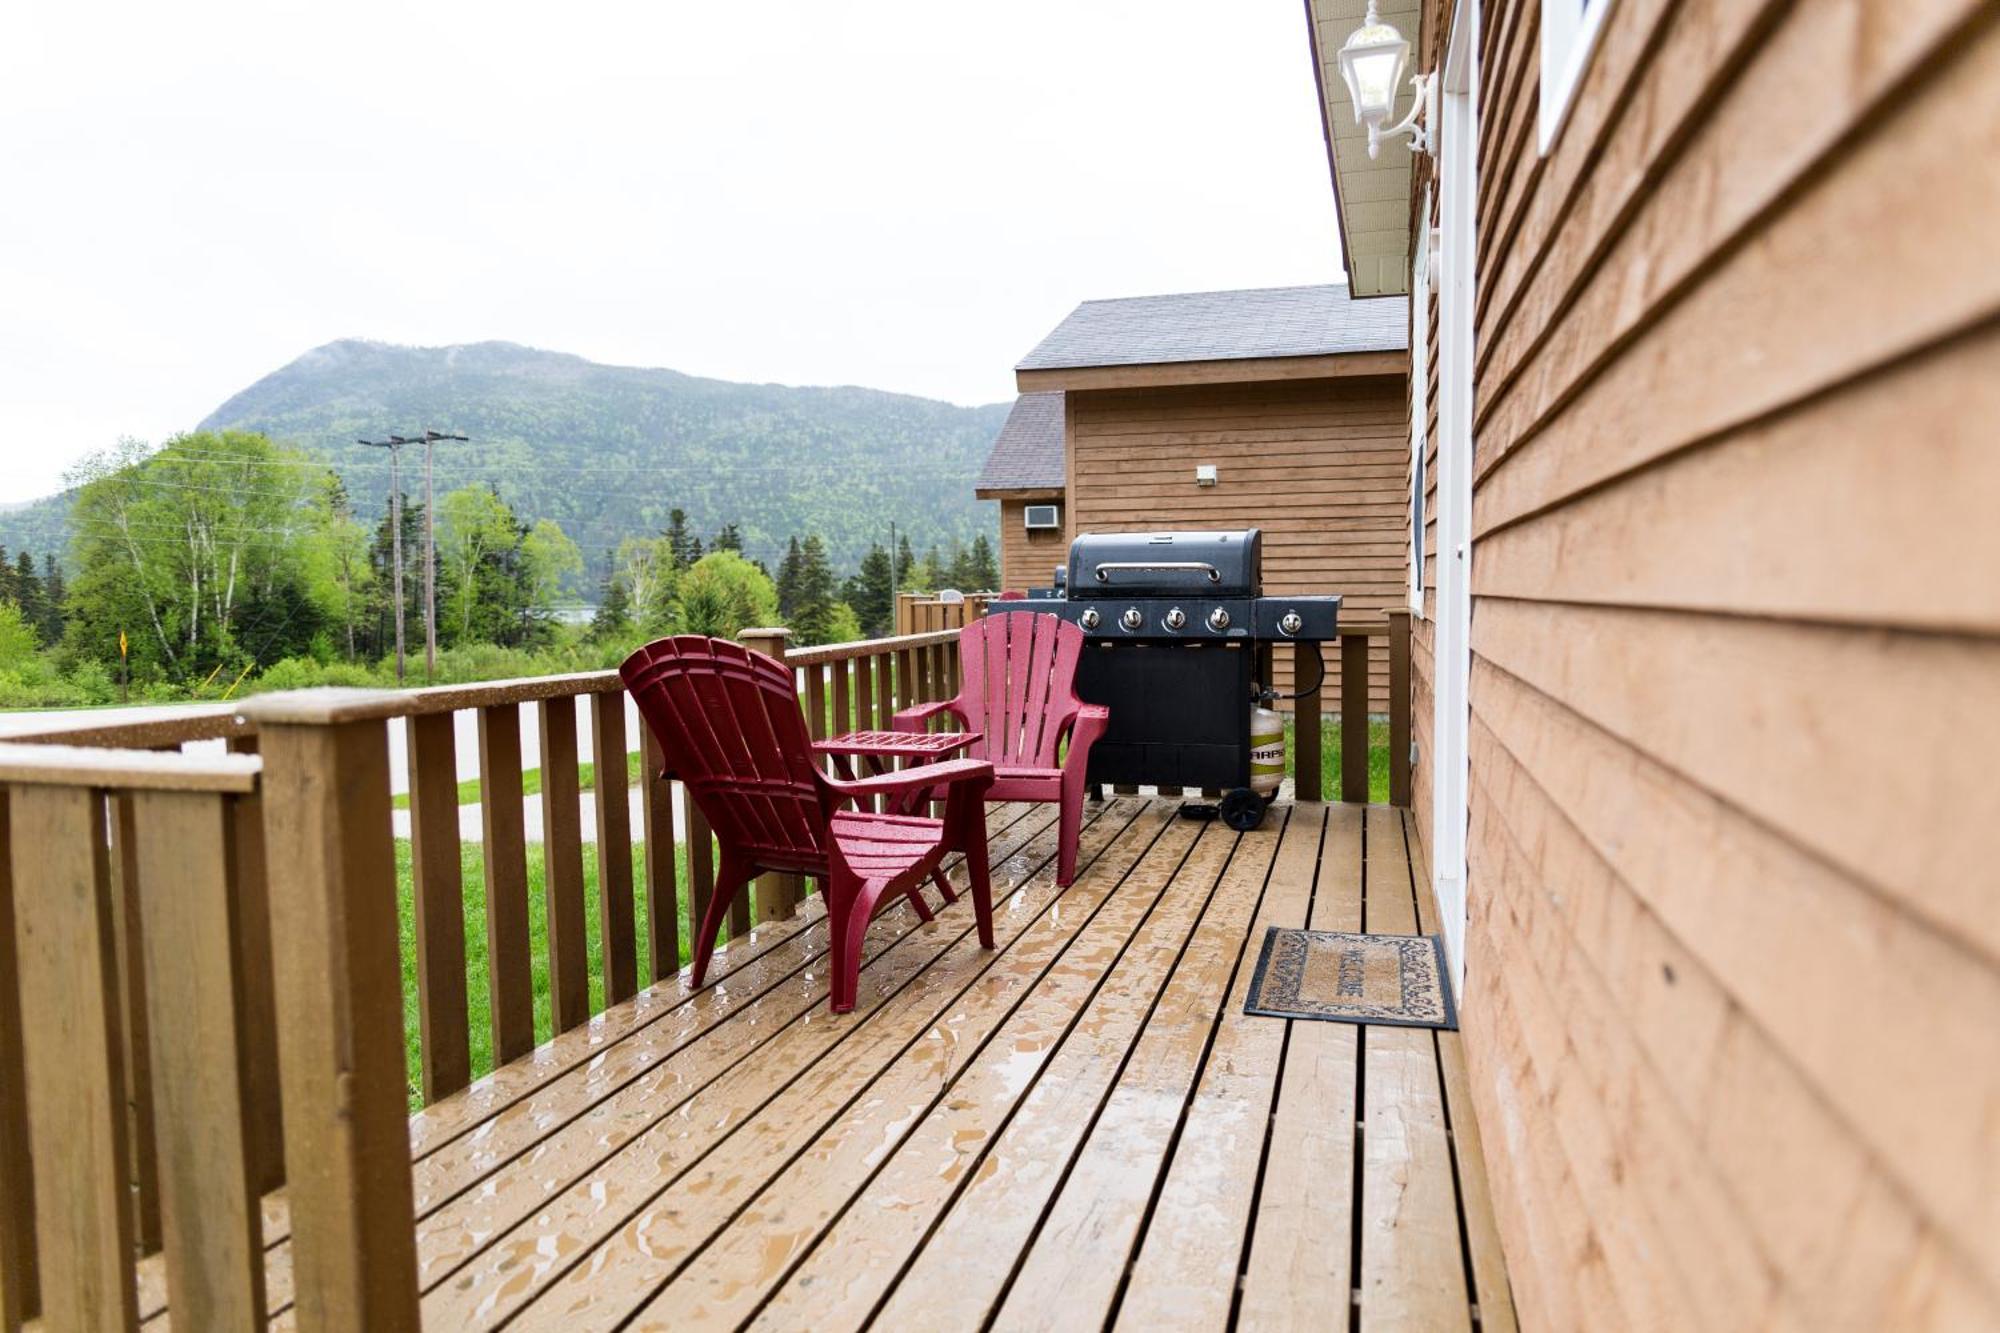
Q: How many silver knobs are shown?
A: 5